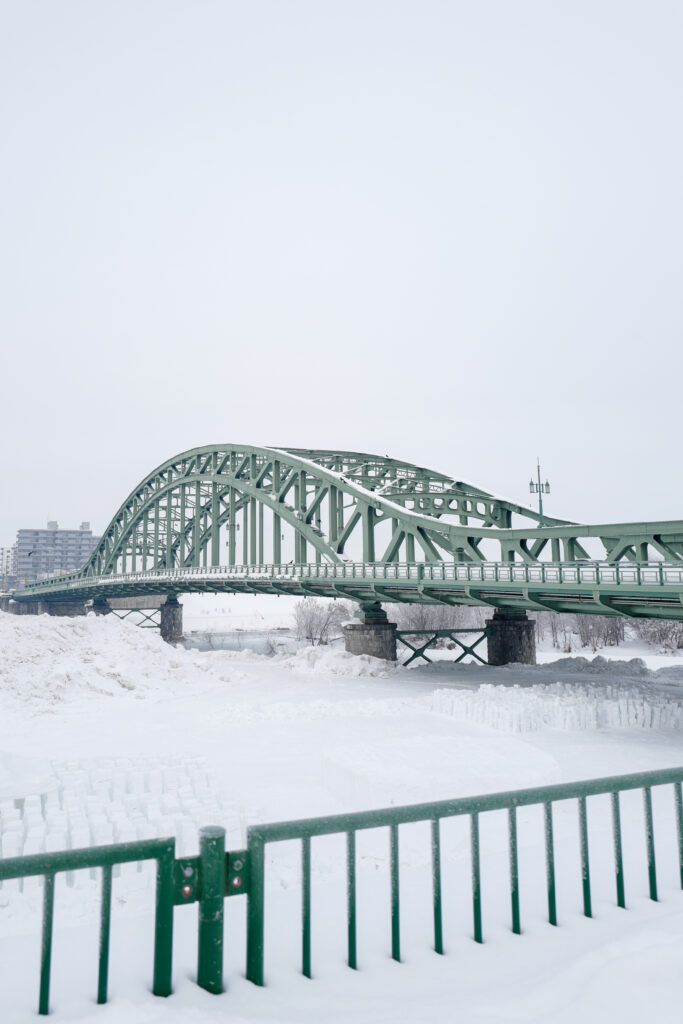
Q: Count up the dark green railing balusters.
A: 13